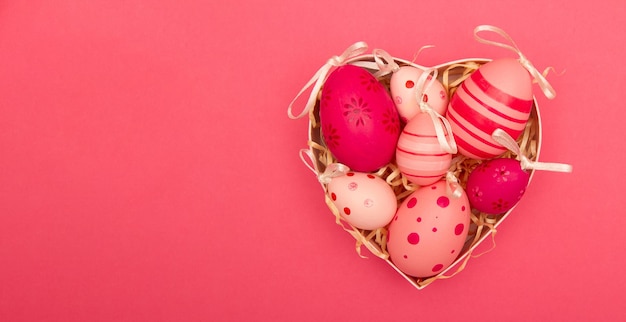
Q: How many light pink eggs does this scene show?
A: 5